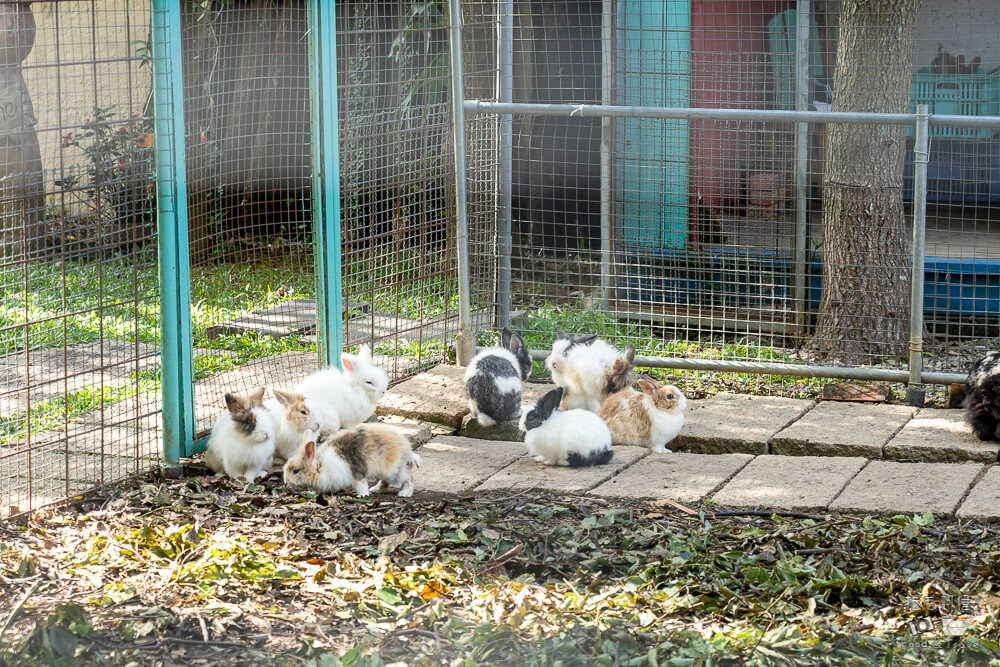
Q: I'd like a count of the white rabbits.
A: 1